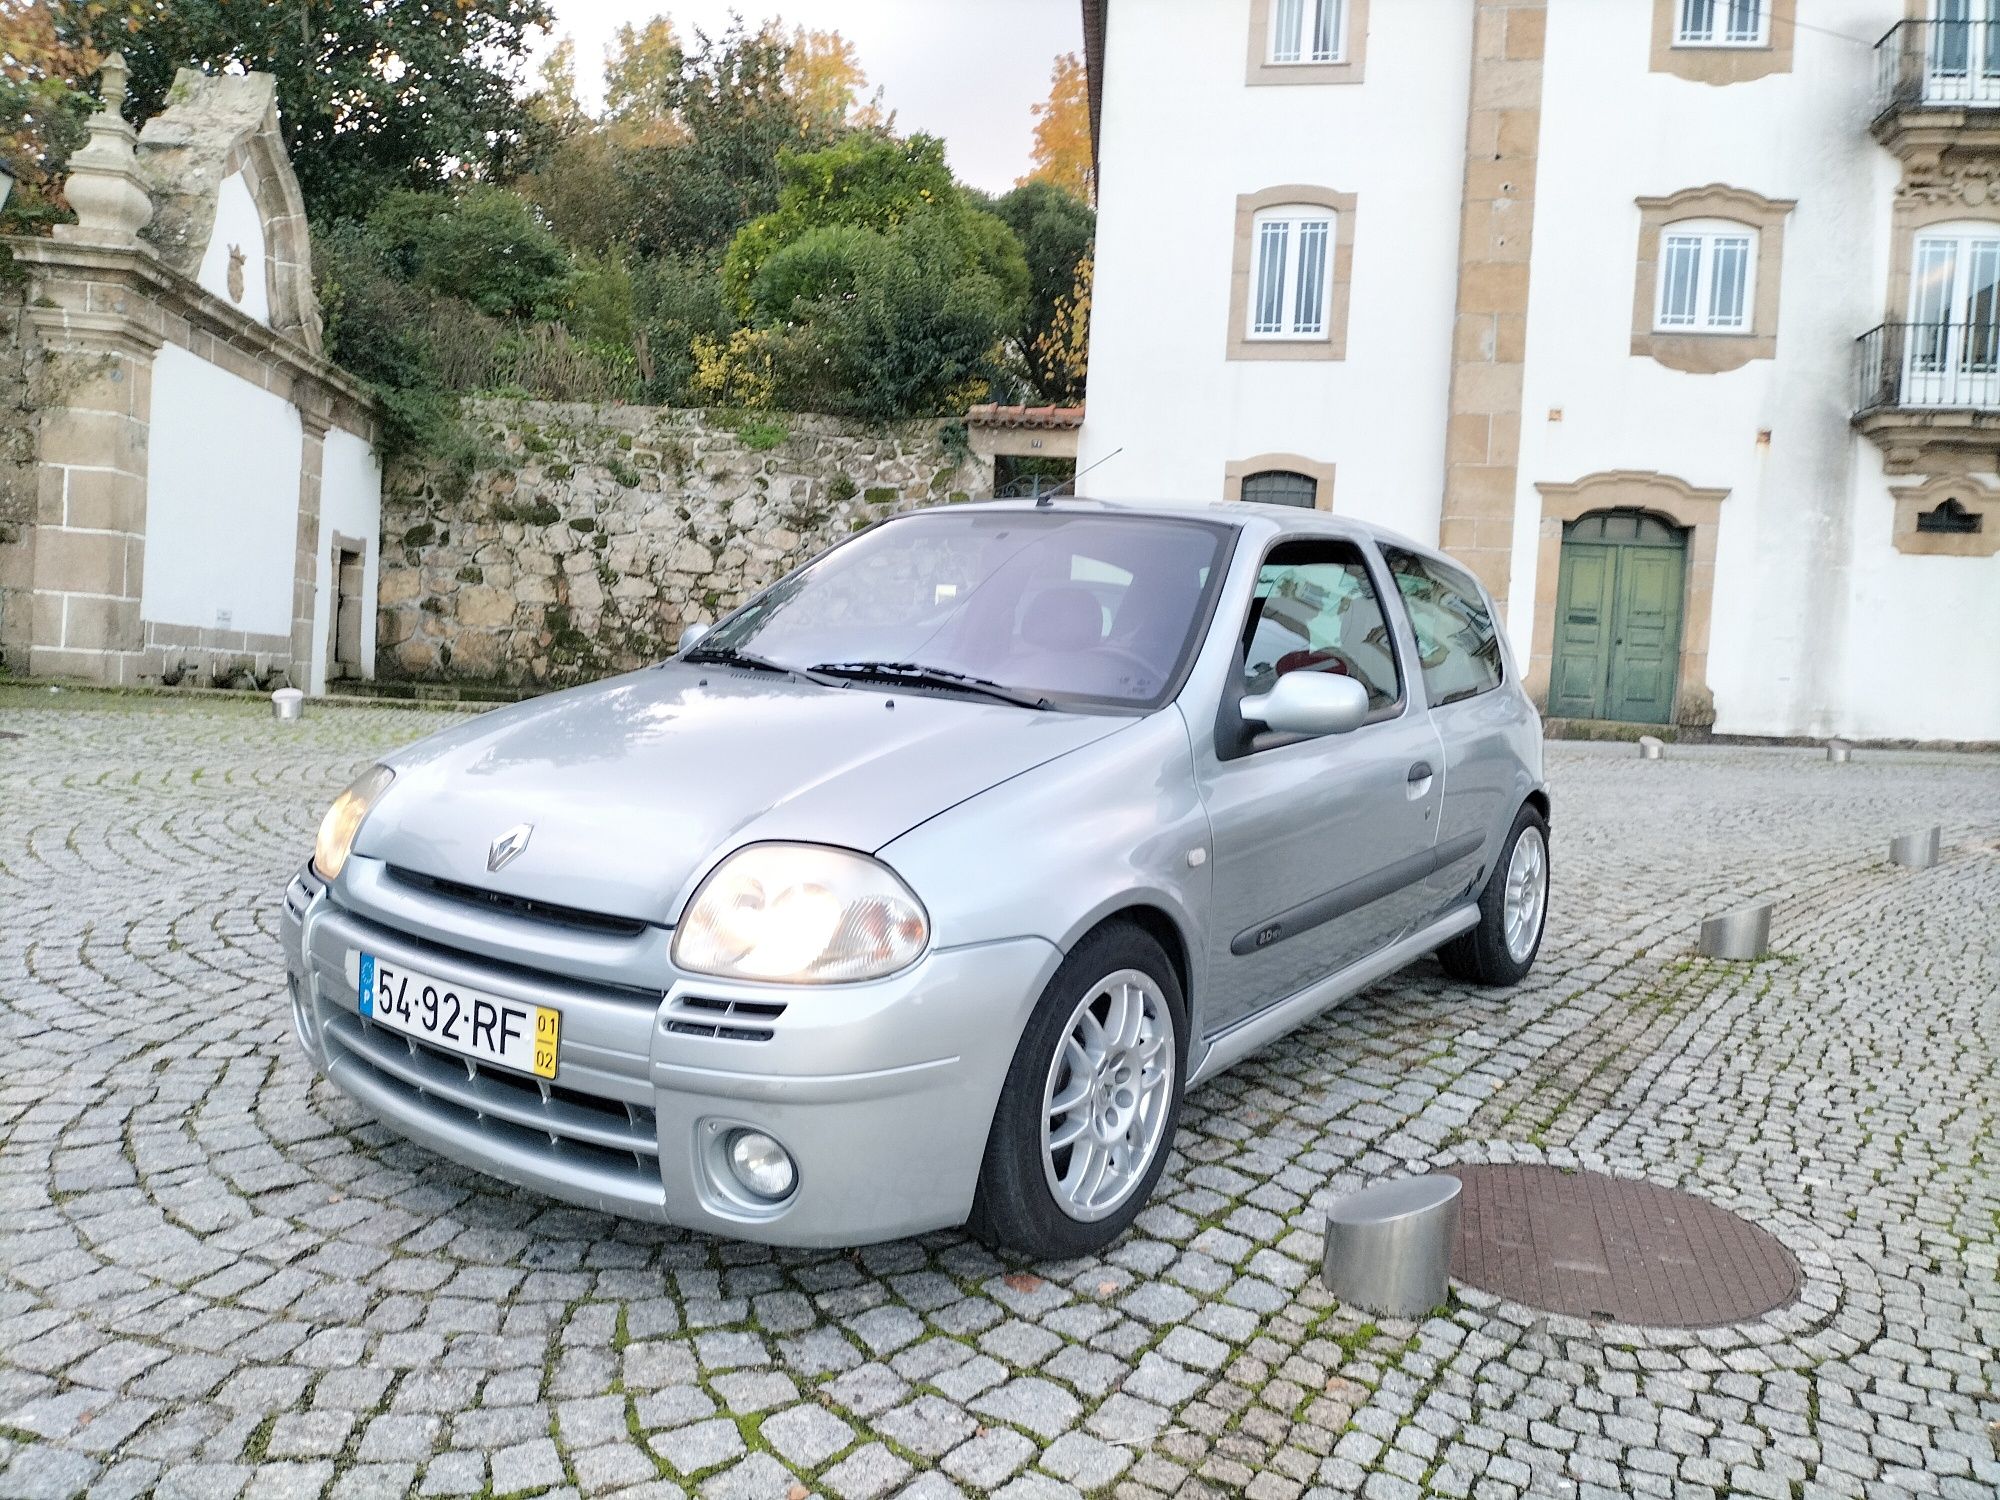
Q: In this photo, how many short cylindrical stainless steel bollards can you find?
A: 6